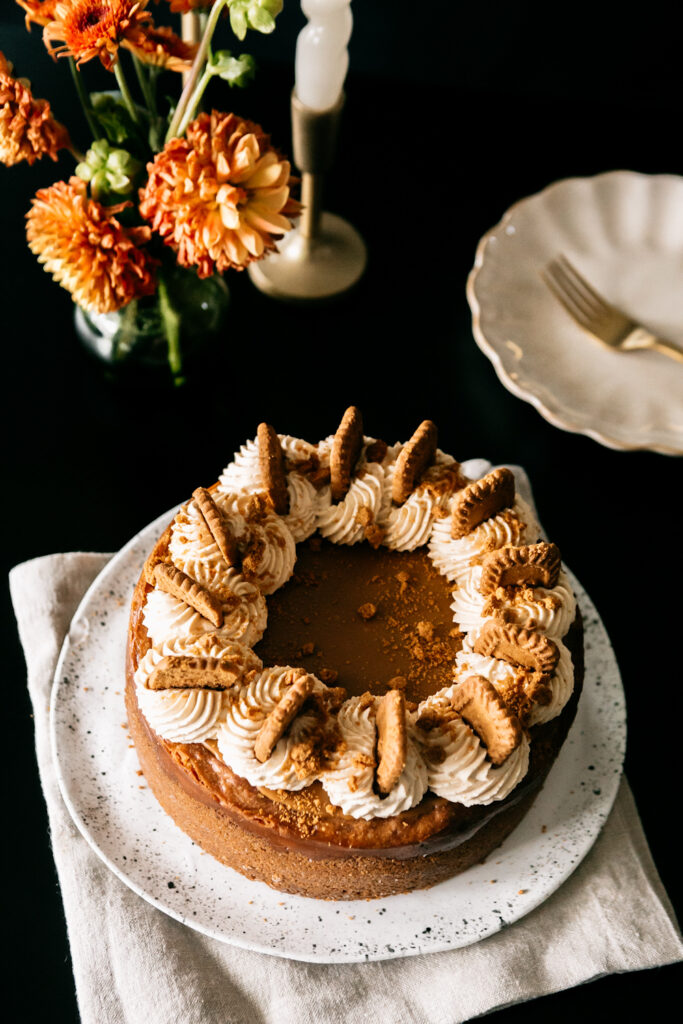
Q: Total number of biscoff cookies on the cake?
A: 12